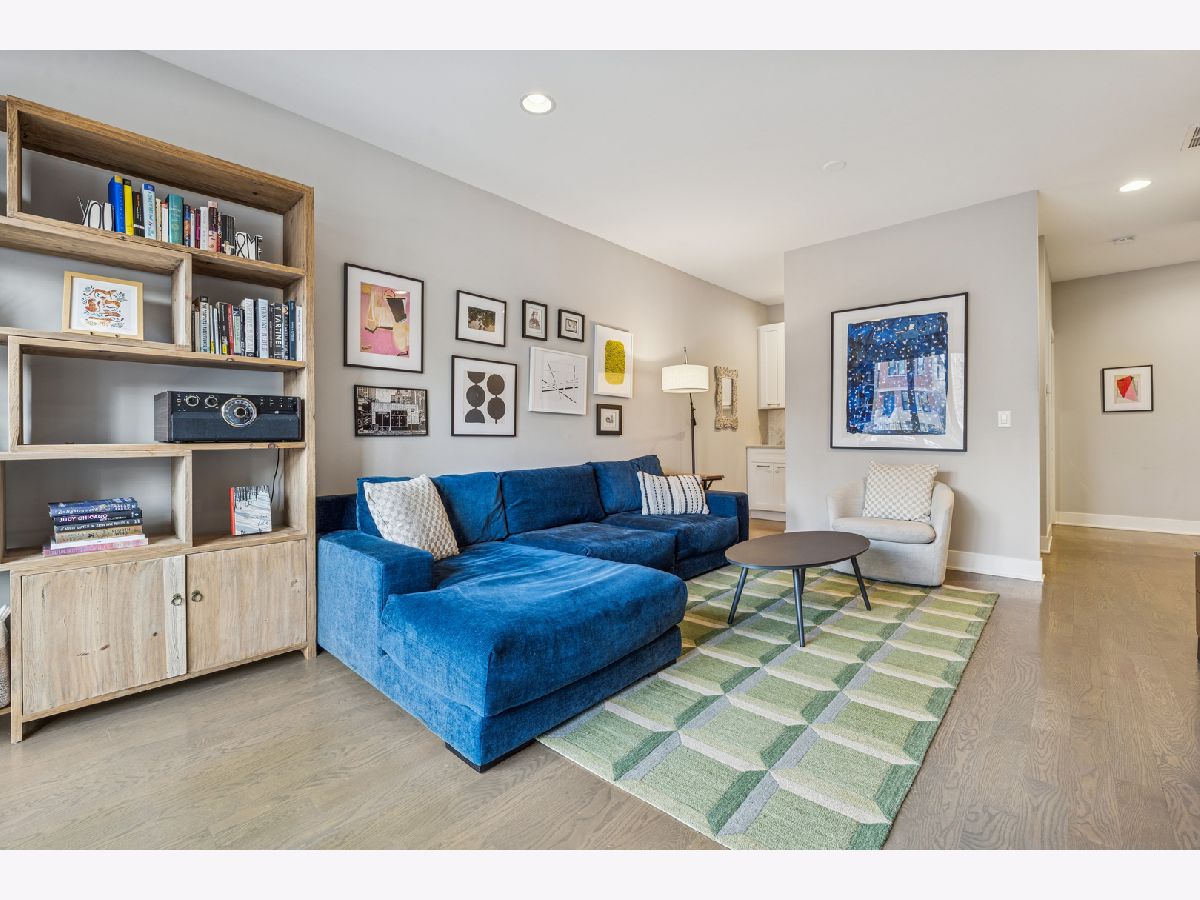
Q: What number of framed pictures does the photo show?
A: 12